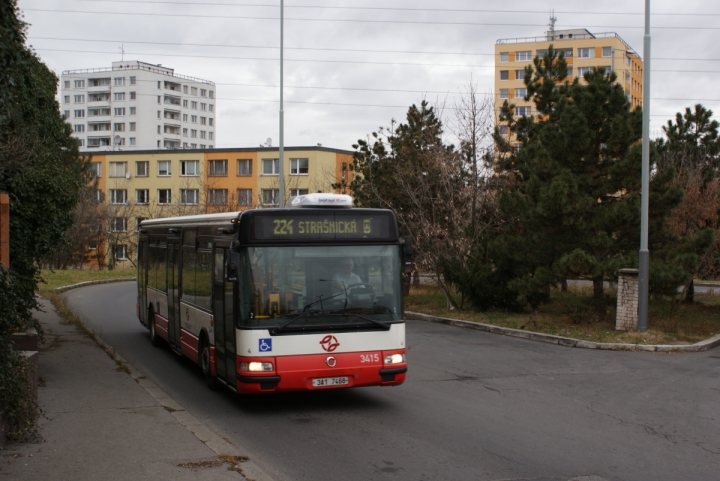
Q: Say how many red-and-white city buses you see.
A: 1